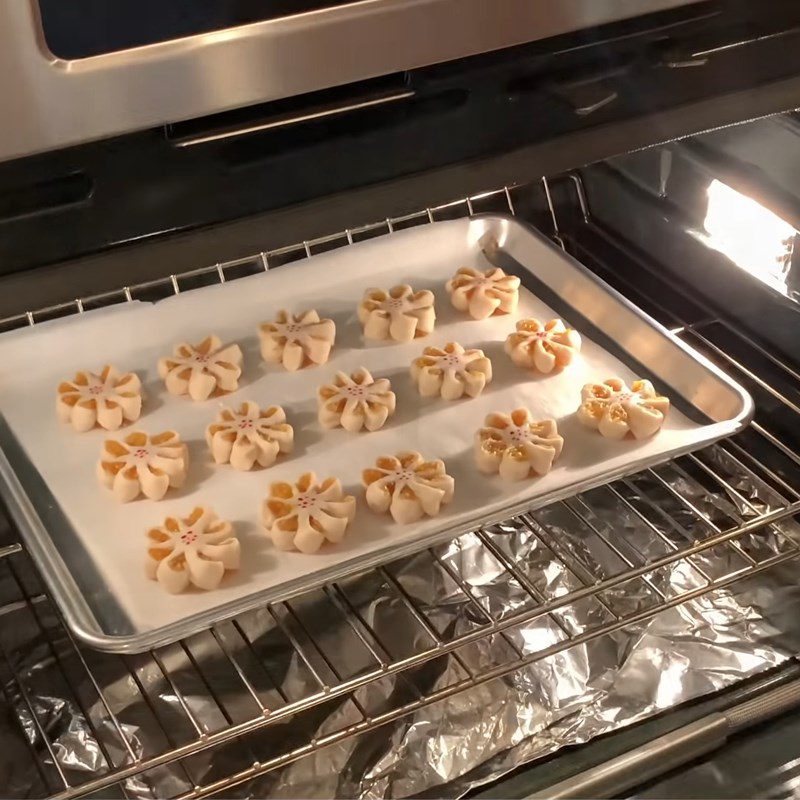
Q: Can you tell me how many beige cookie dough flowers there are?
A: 15